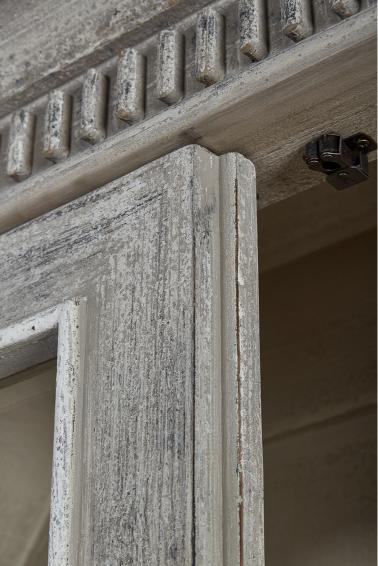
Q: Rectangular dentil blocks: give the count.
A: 9